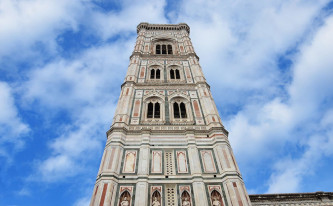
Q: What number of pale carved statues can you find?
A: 4